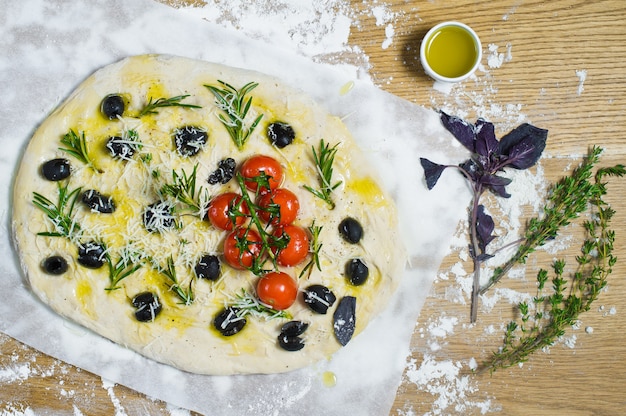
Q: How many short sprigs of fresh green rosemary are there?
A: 10